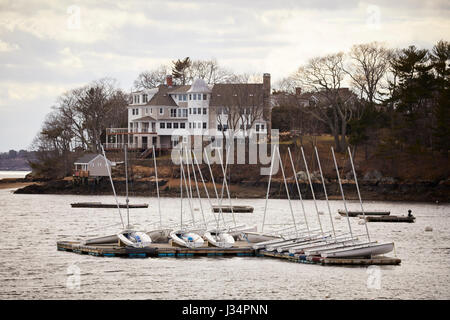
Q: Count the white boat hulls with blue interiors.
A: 2